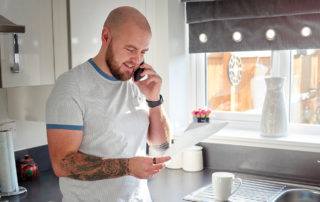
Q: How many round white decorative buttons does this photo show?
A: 4